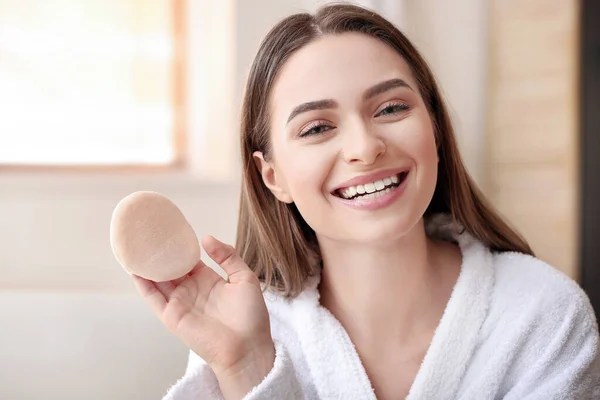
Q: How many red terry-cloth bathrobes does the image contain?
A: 0